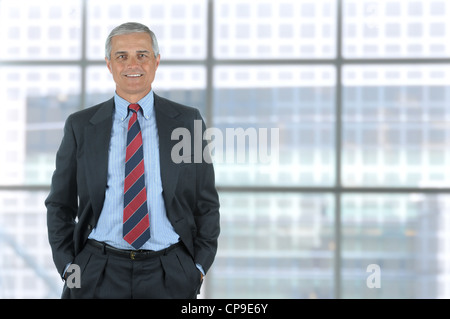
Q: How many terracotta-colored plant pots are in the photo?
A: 0